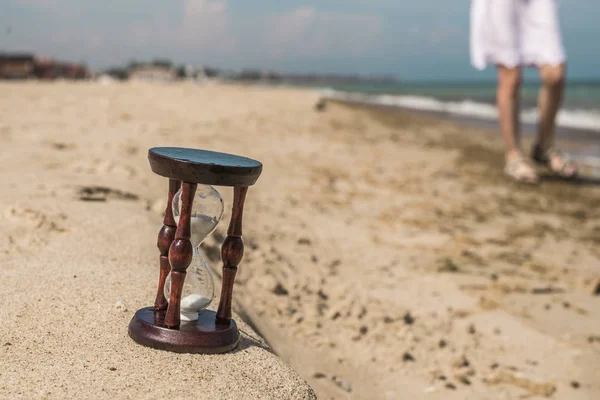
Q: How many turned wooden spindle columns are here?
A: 3